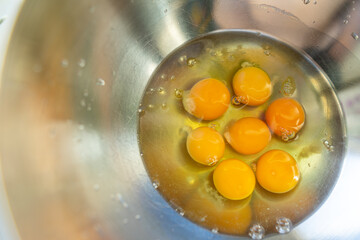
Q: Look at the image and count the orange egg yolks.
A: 7